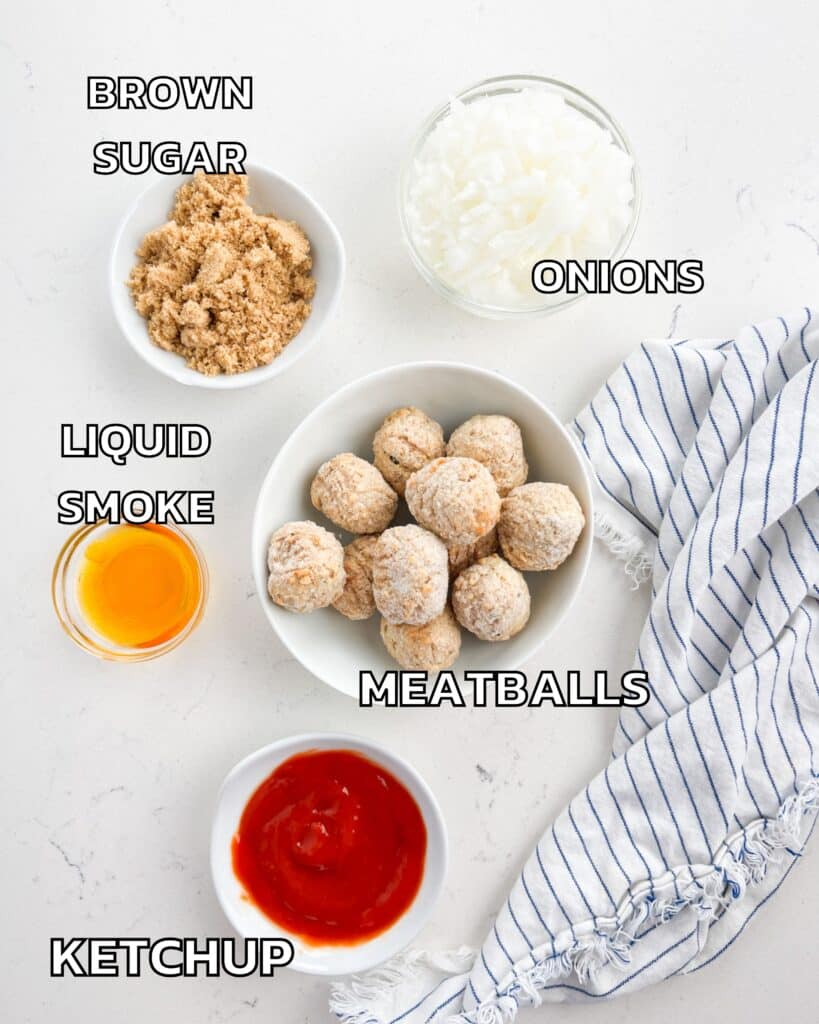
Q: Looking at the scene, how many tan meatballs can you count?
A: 11